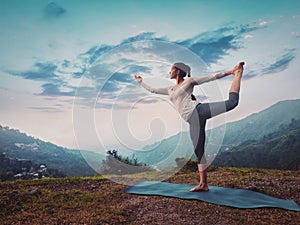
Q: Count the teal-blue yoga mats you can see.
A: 1